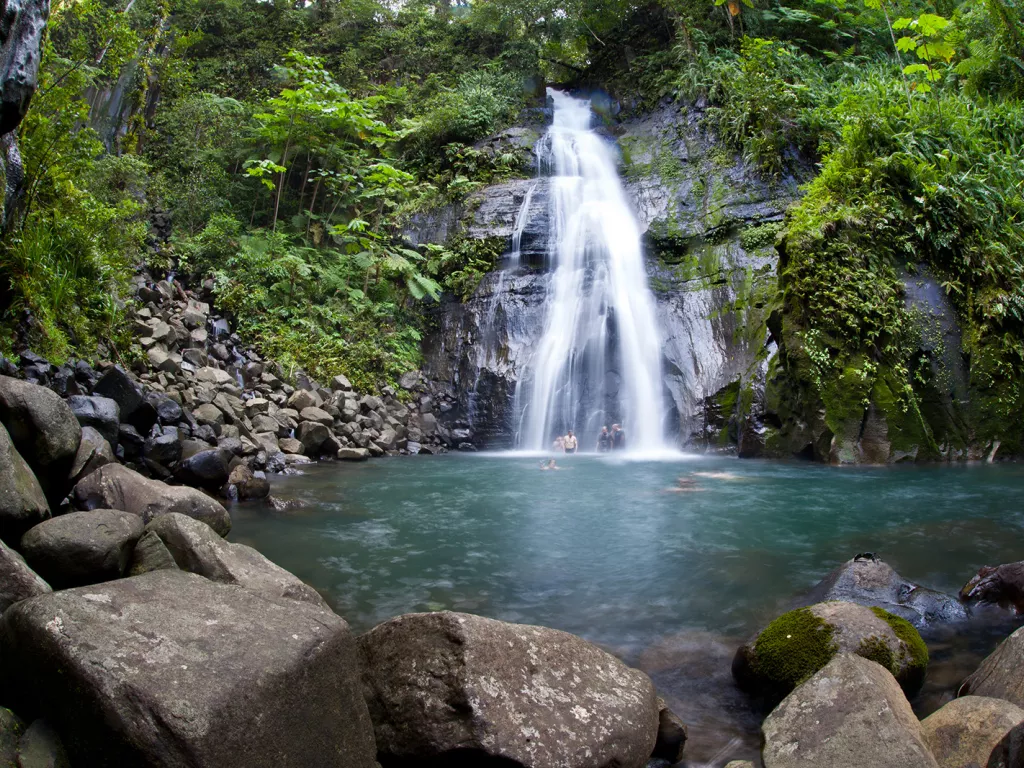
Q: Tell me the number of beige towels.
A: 0